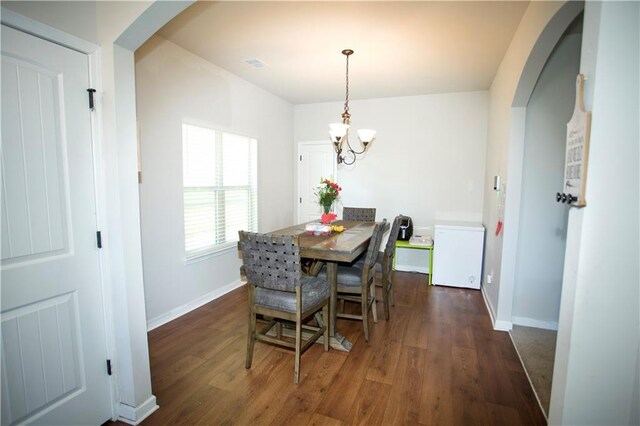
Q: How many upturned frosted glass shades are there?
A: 3